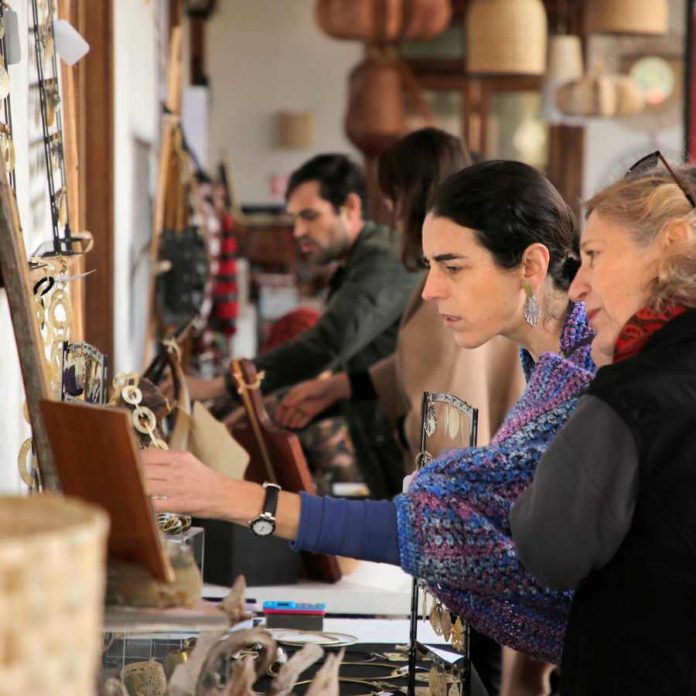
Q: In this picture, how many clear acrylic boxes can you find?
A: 1